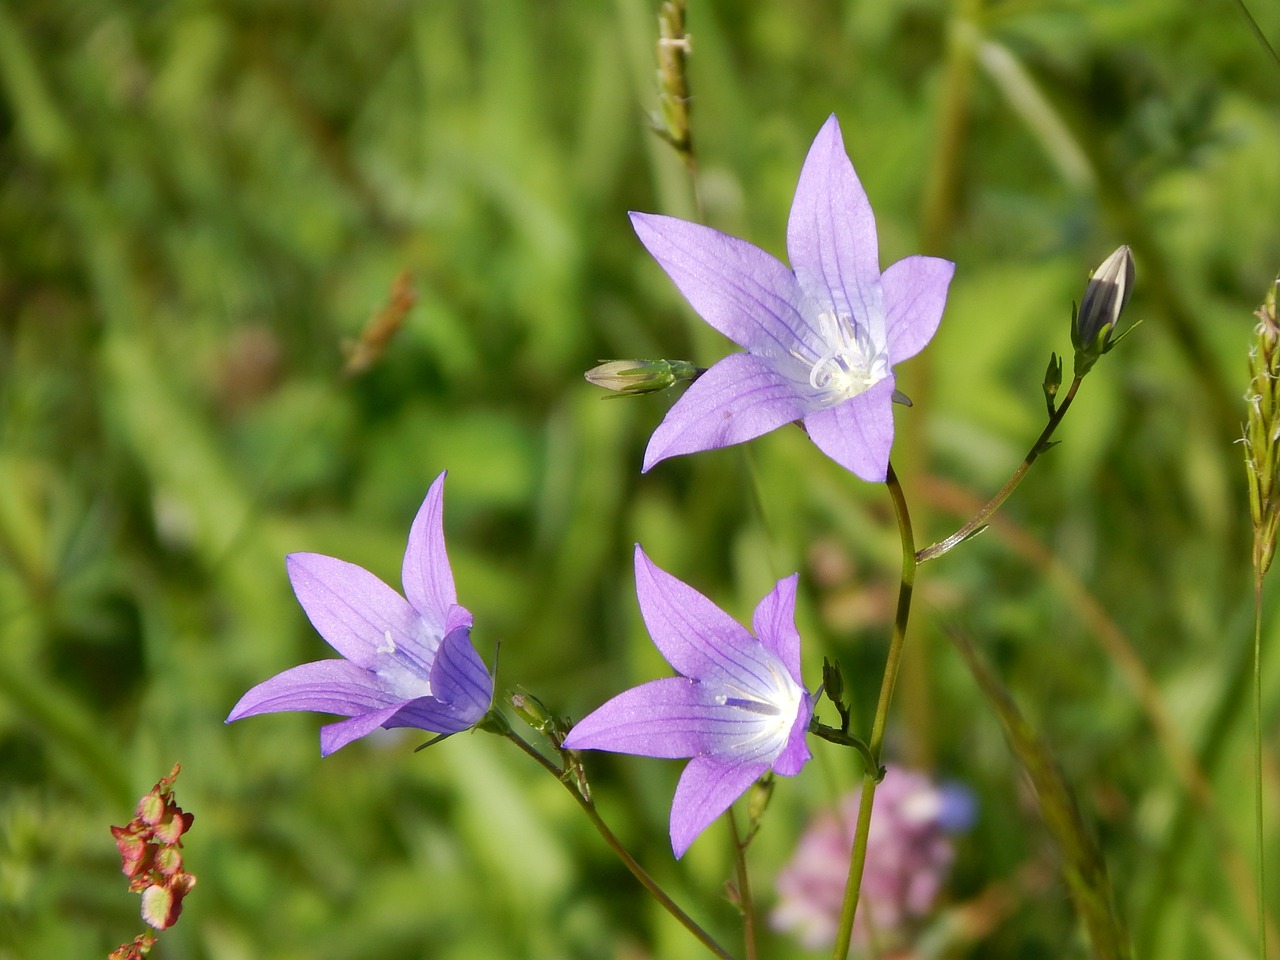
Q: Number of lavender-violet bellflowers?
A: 3